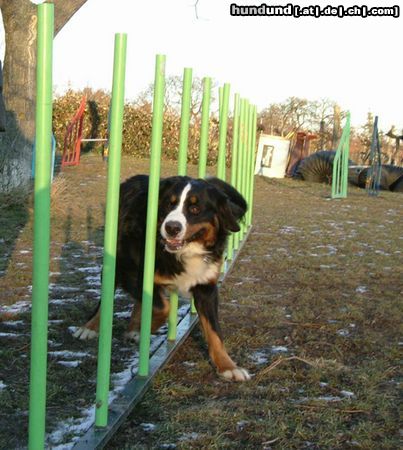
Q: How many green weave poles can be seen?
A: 12